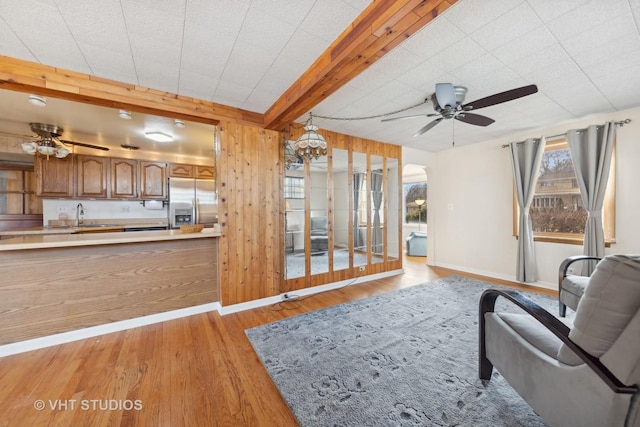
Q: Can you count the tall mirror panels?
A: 6